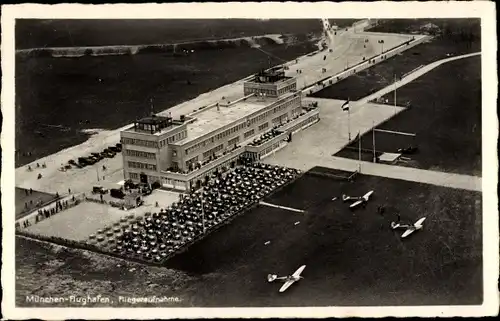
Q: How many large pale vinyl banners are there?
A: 0